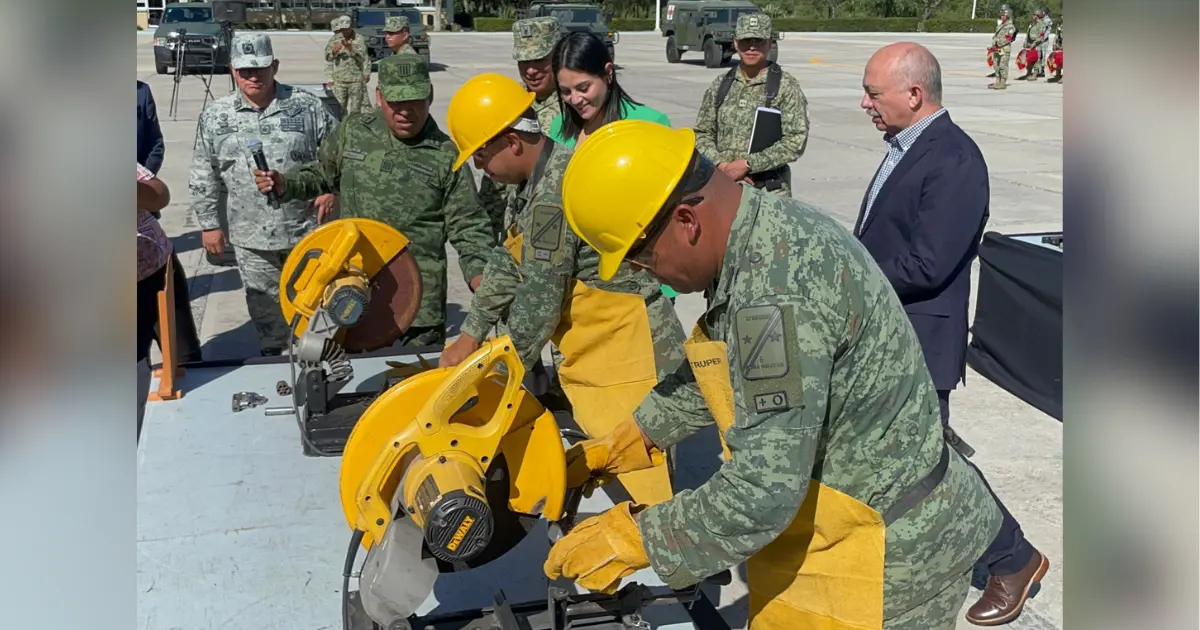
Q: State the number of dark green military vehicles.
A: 4